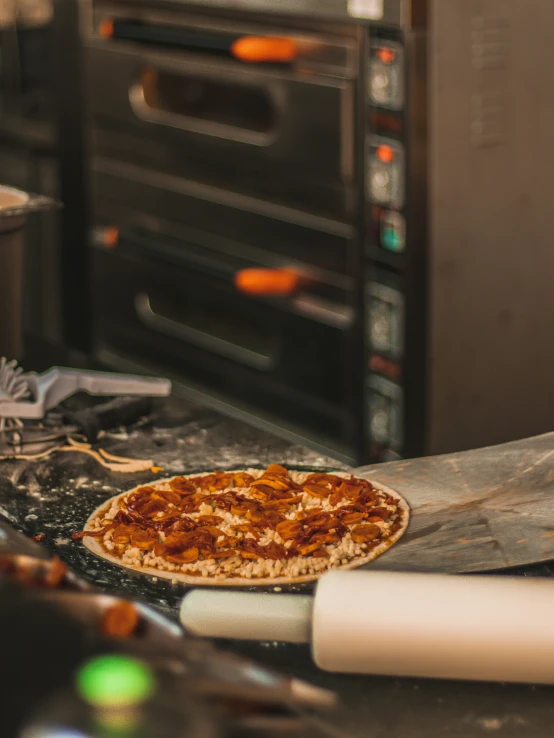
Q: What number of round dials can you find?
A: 4